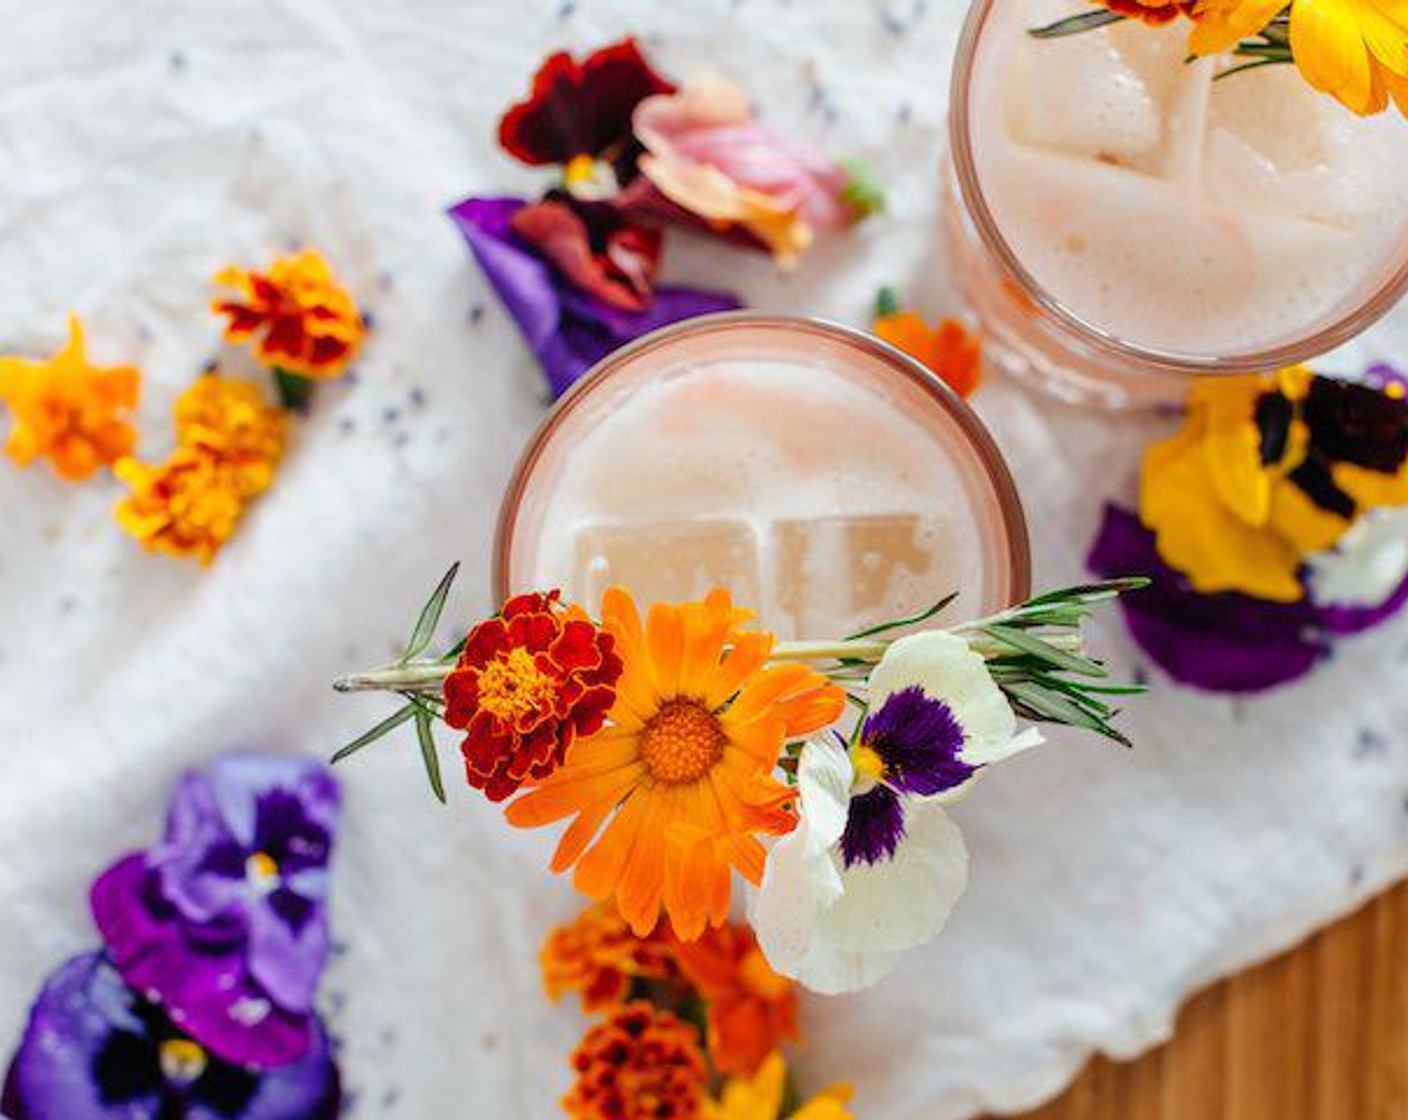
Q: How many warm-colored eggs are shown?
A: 0